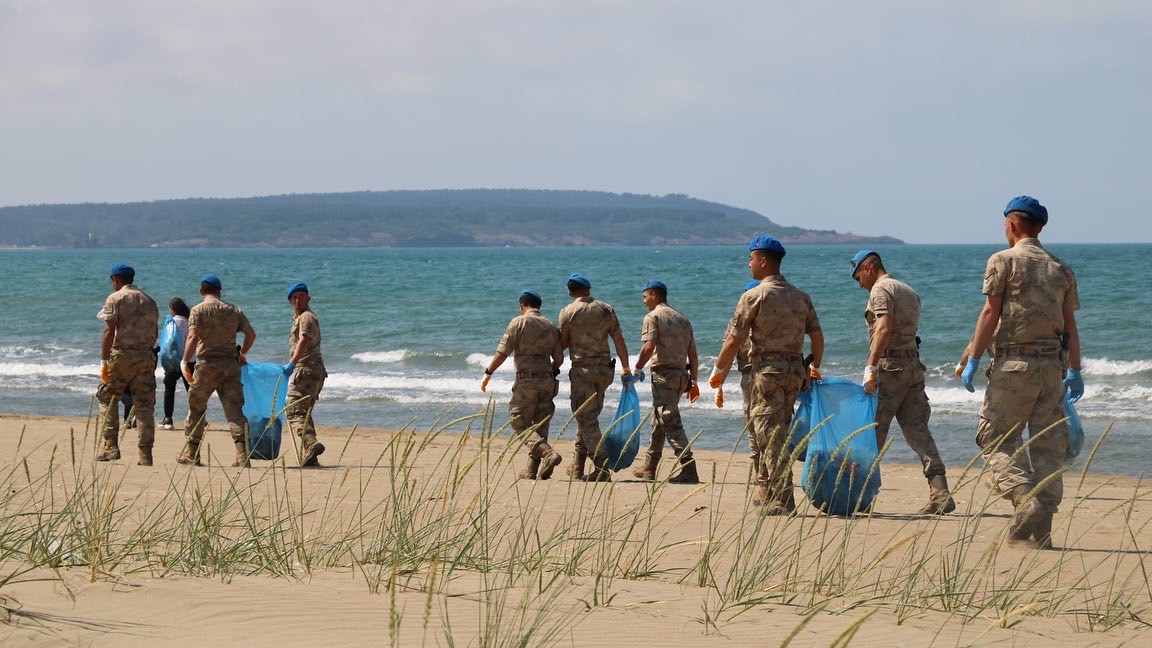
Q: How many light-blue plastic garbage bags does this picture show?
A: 6